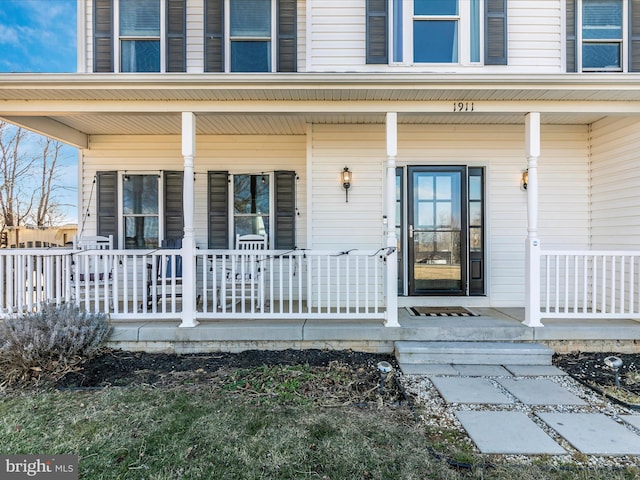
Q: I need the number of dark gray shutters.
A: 12